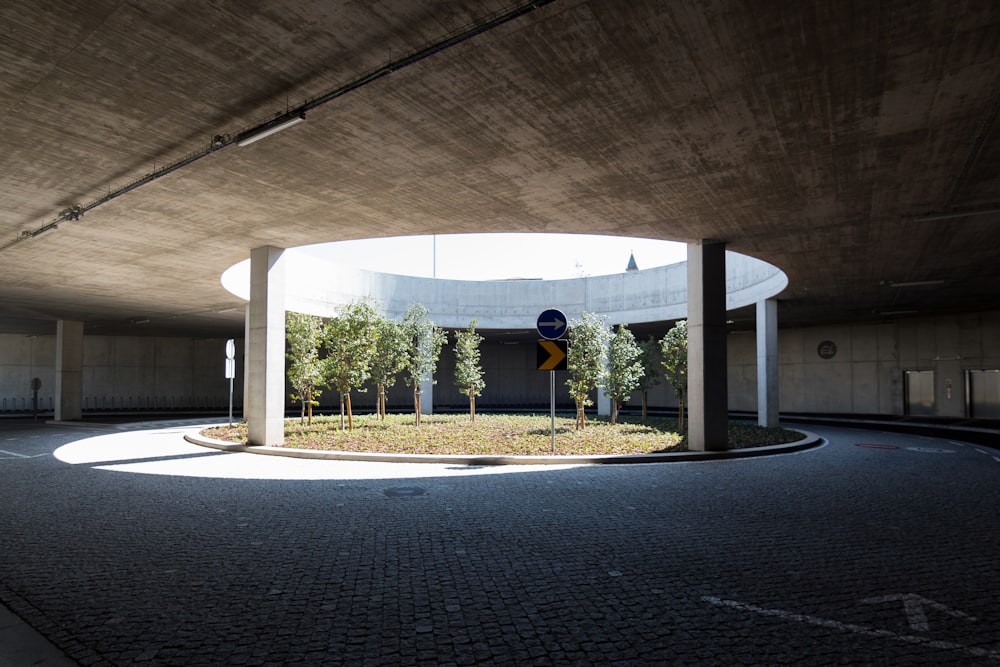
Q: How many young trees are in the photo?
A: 9